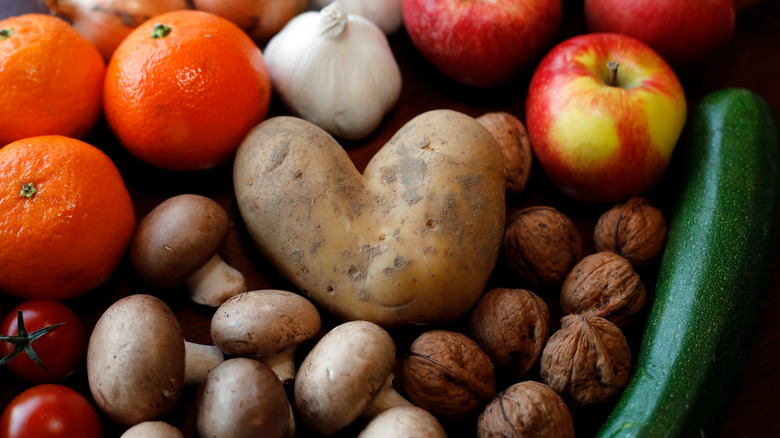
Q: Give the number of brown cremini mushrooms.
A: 7